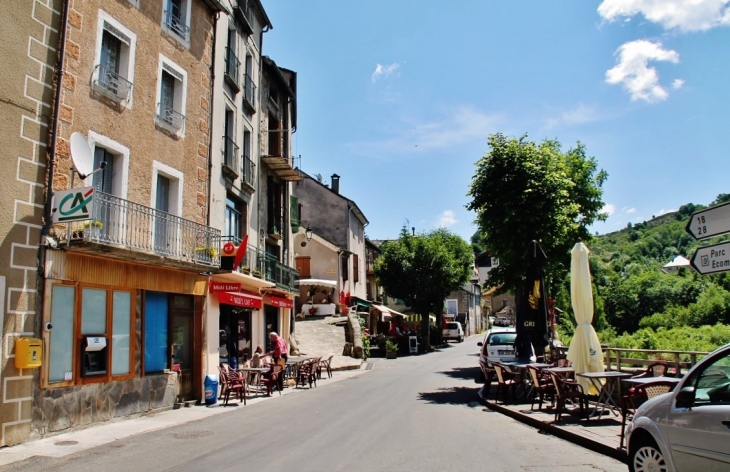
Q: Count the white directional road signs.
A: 2